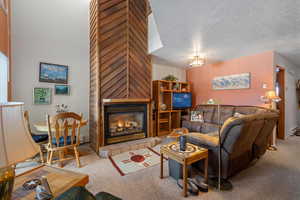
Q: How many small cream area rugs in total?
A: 1